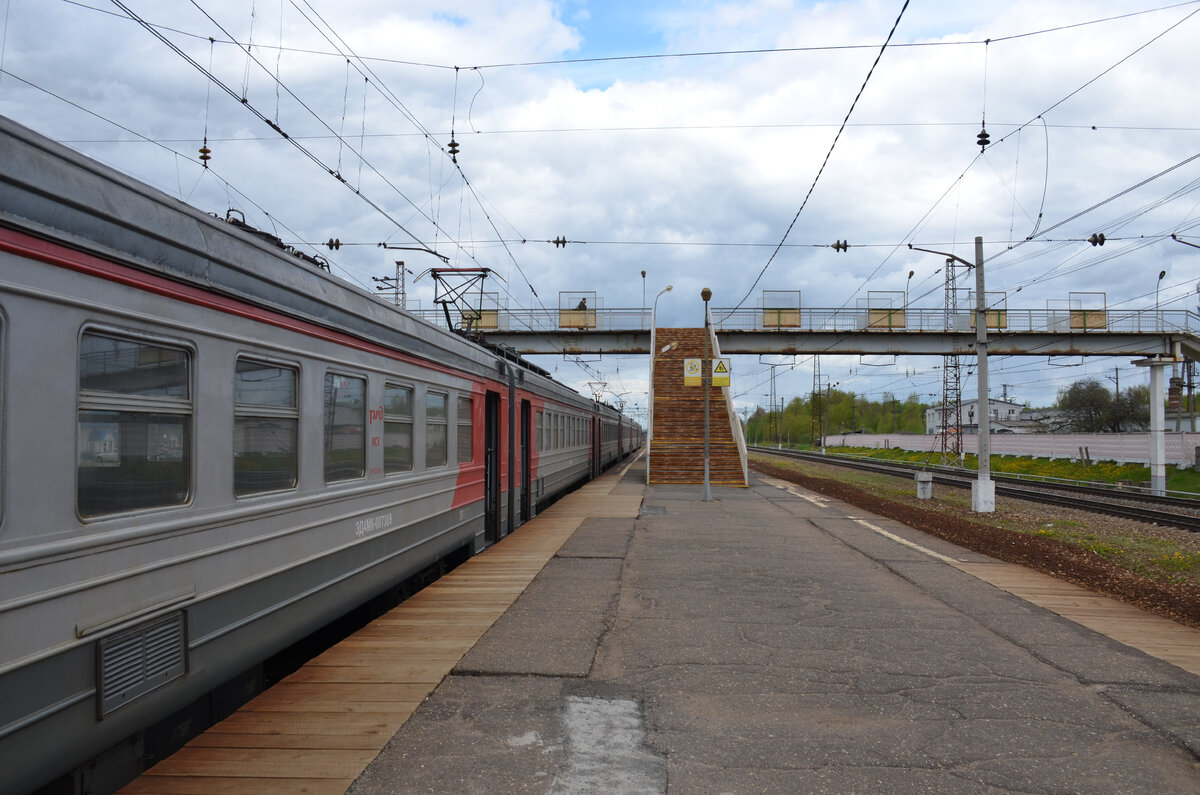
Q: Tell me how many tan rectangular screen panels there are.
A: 6